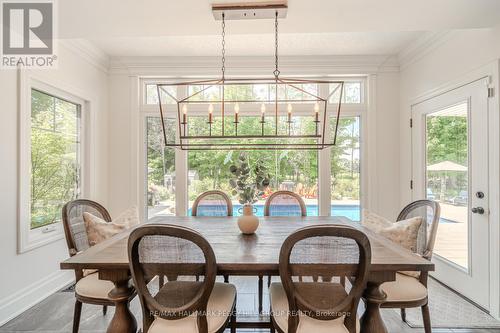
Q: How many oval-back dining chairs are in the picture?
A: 6